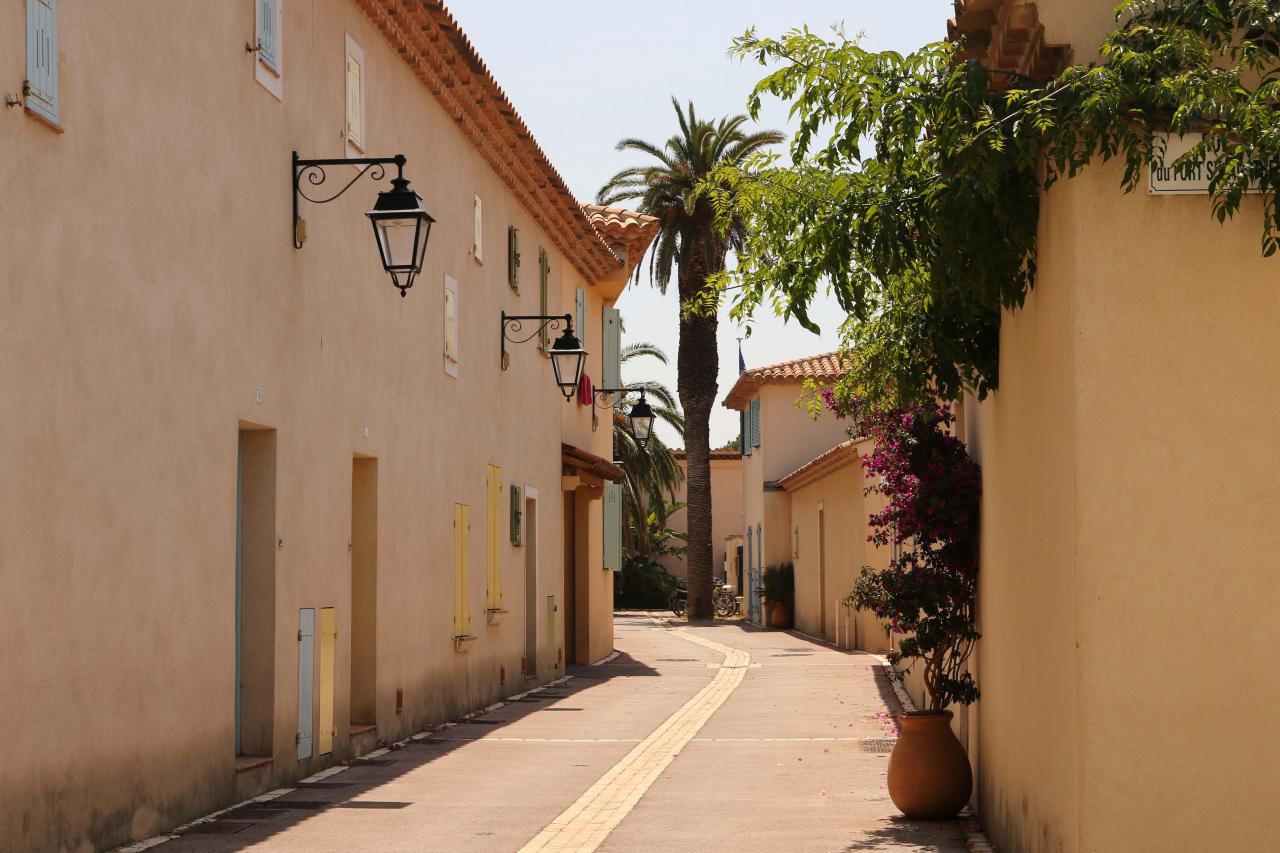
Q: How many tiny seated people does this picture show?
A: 0